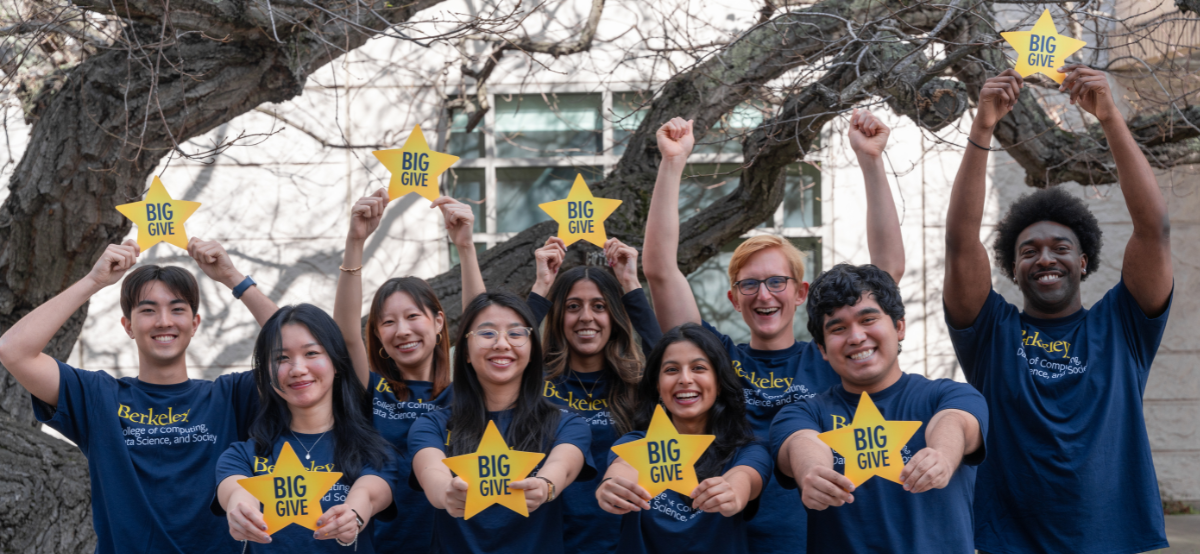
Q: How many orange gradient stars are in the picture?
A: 8